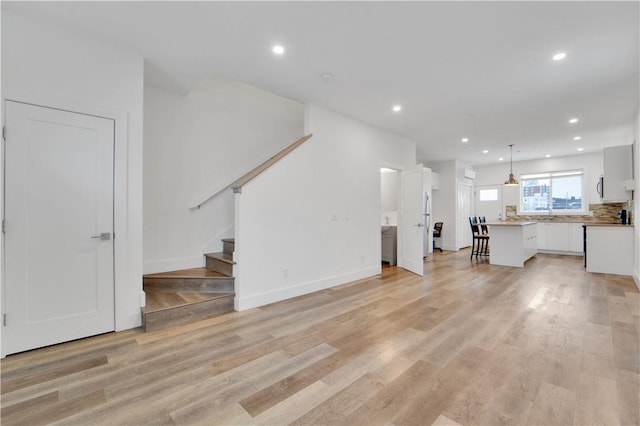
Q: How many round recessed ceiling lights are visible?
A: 10